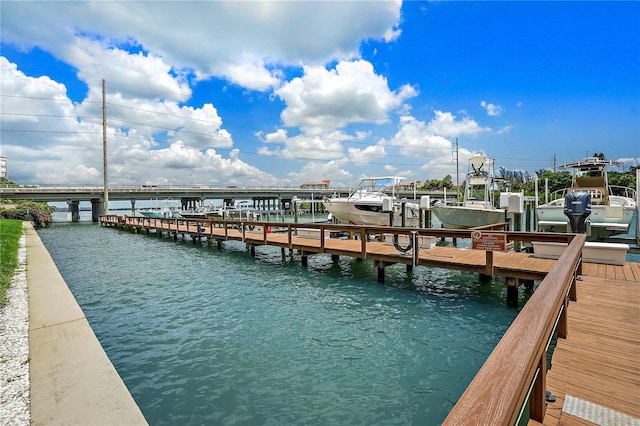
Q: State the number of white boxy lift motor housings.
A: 4